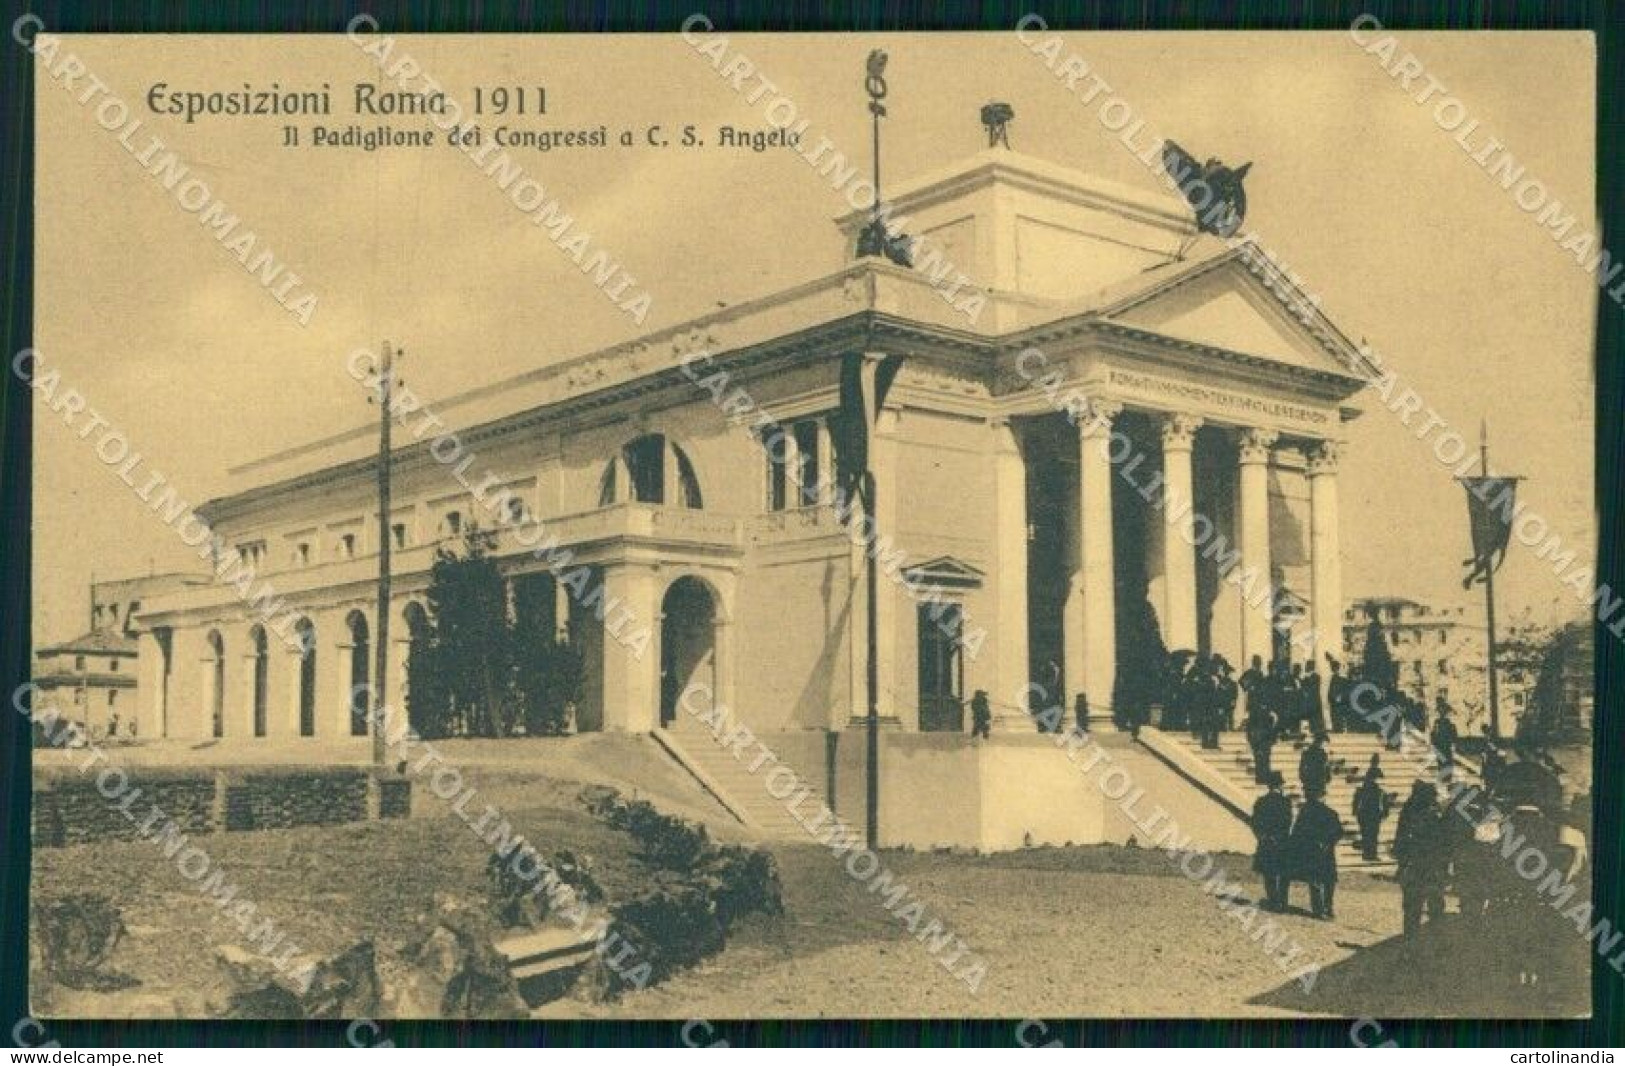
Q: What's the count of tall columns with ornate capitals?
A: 4